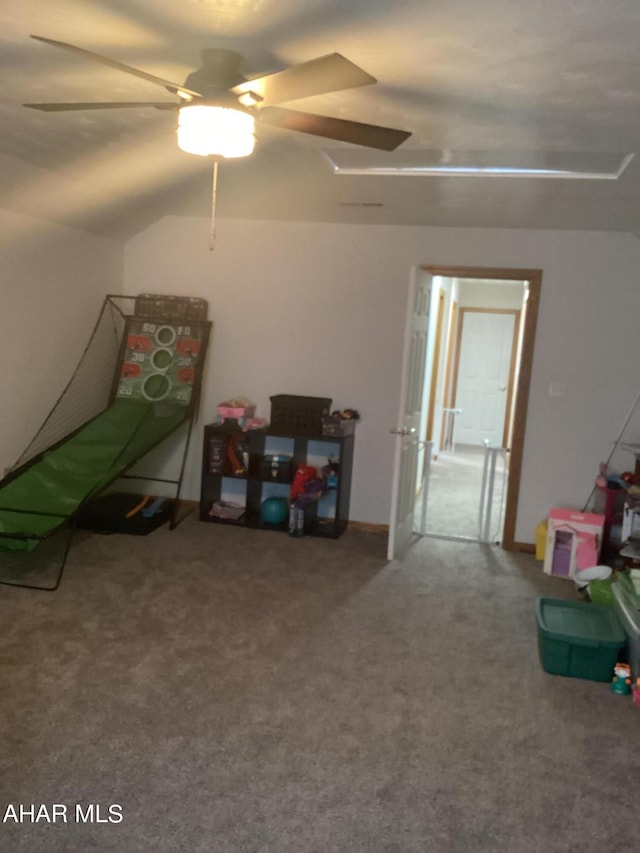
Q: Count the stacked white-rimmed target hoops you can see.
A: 3